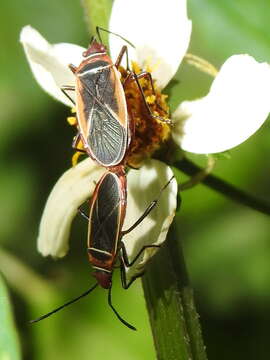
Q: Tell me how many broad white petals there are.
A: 5